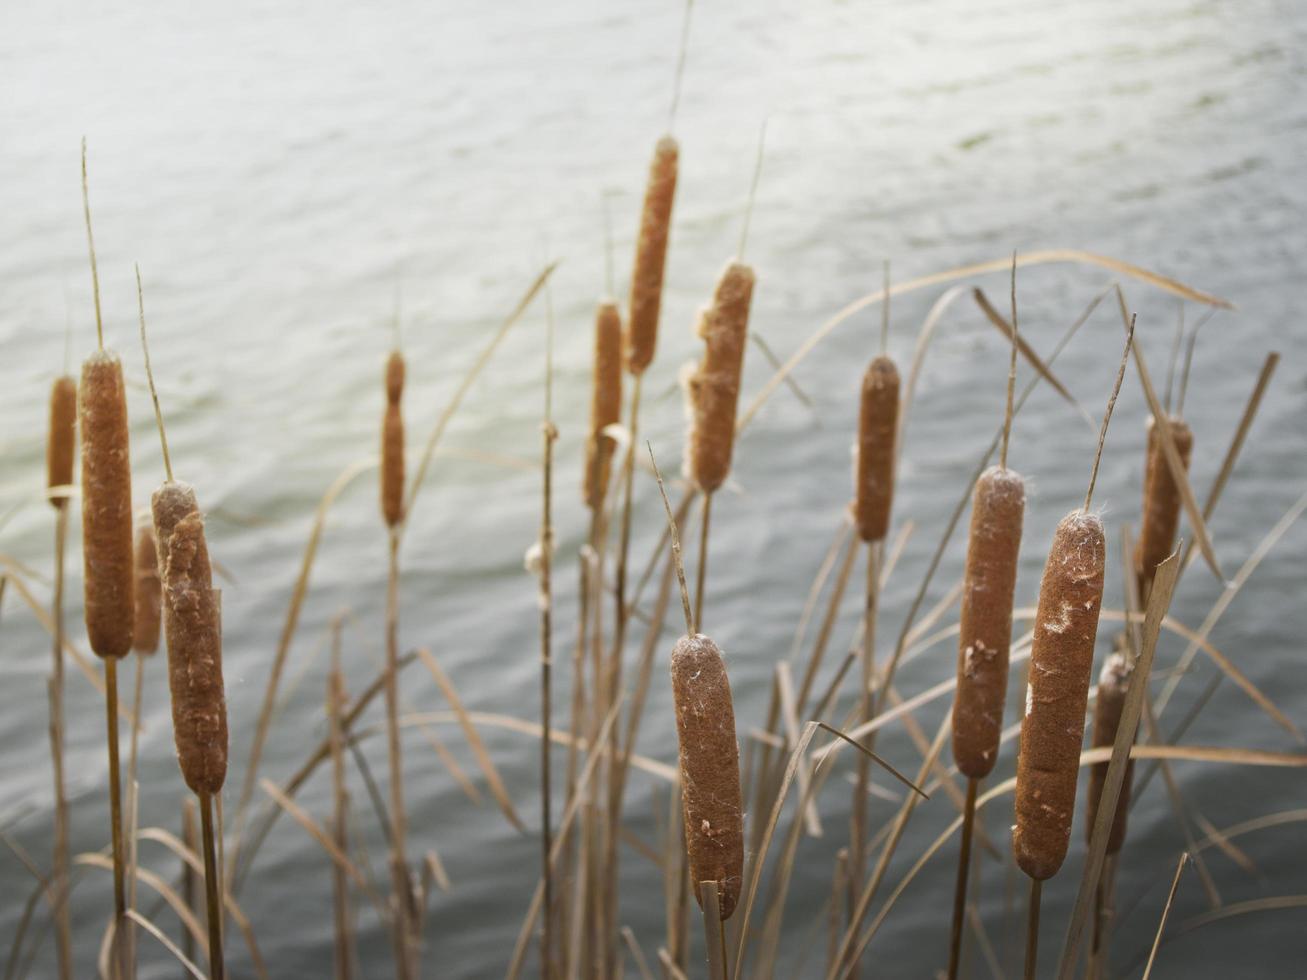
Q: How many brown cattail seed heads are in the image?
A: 14